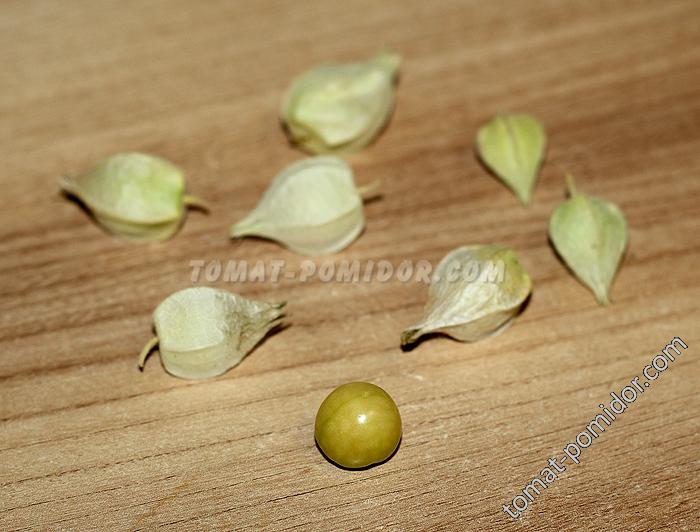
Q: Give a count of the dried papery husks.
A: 7